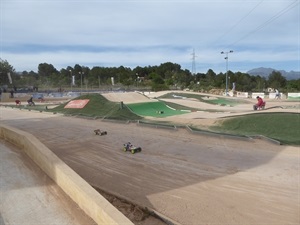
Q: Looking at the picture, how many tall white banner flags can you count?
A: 4